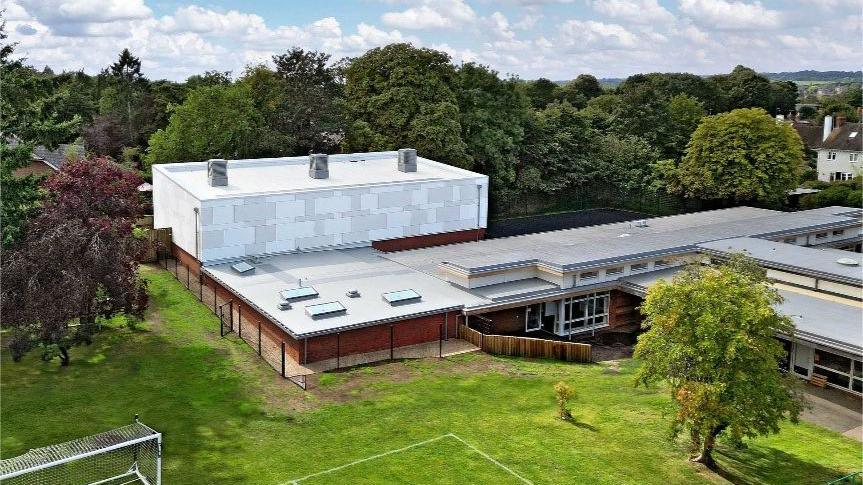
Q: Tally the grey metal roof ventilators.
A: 3